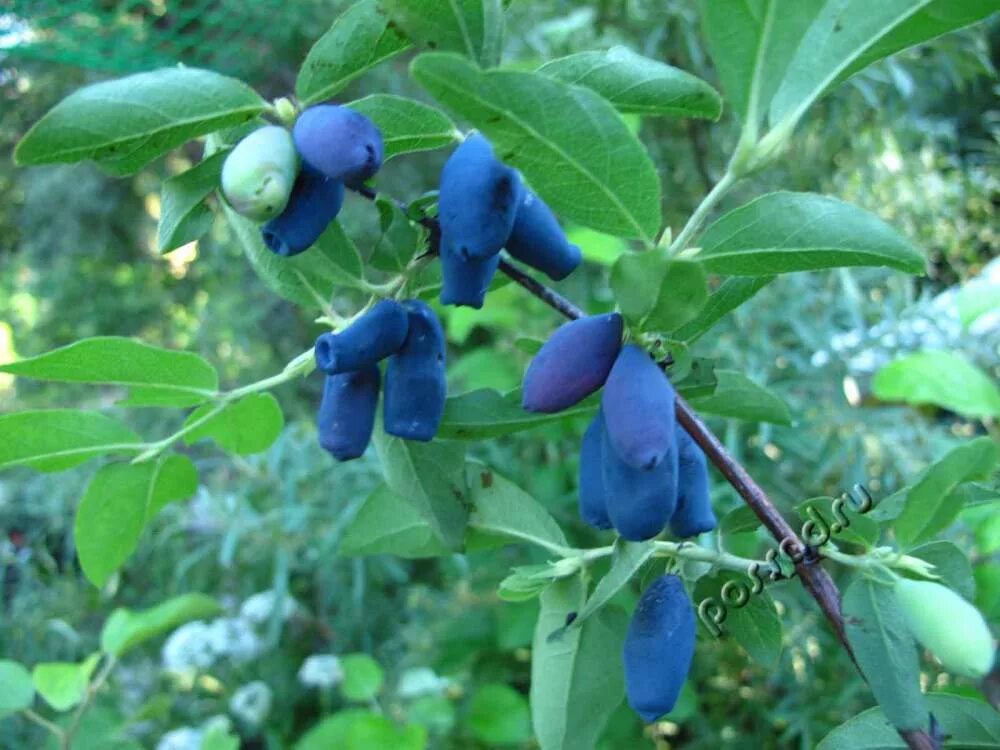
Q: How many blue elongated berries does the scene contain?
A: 14